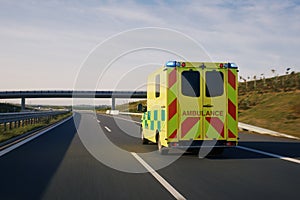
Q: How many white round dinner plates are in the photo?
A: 0